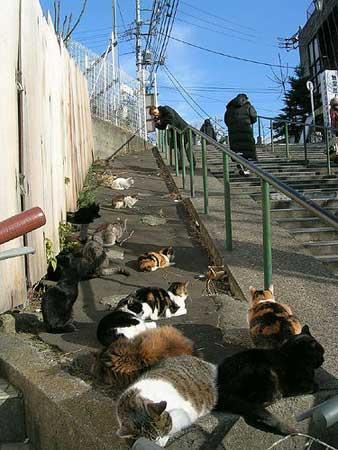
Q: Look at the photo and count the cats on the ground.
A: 13